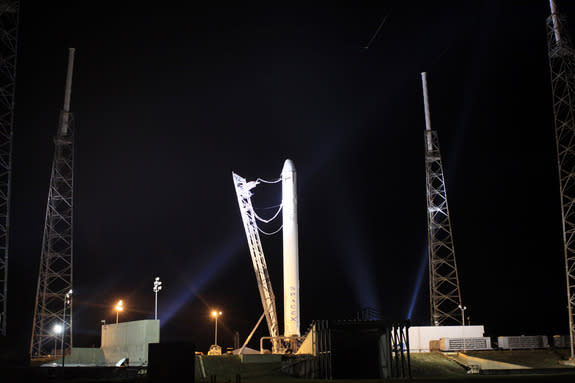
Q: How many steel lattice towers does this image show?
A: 4